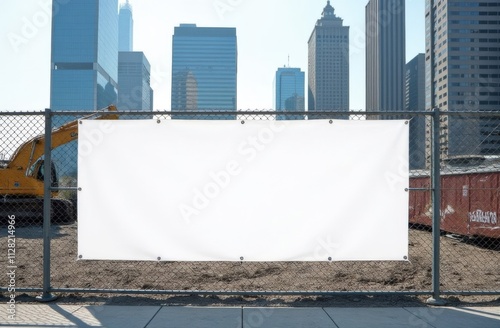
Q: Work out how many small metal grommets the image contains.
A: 12